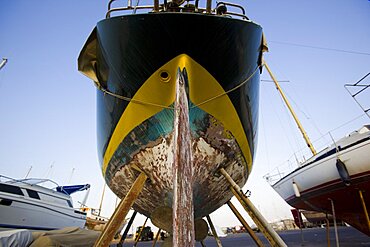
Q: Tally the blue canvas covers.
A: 1